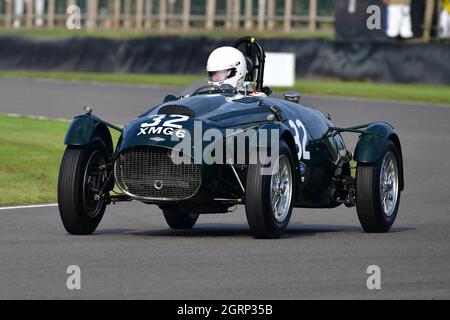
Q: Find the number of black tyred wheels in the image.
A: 4